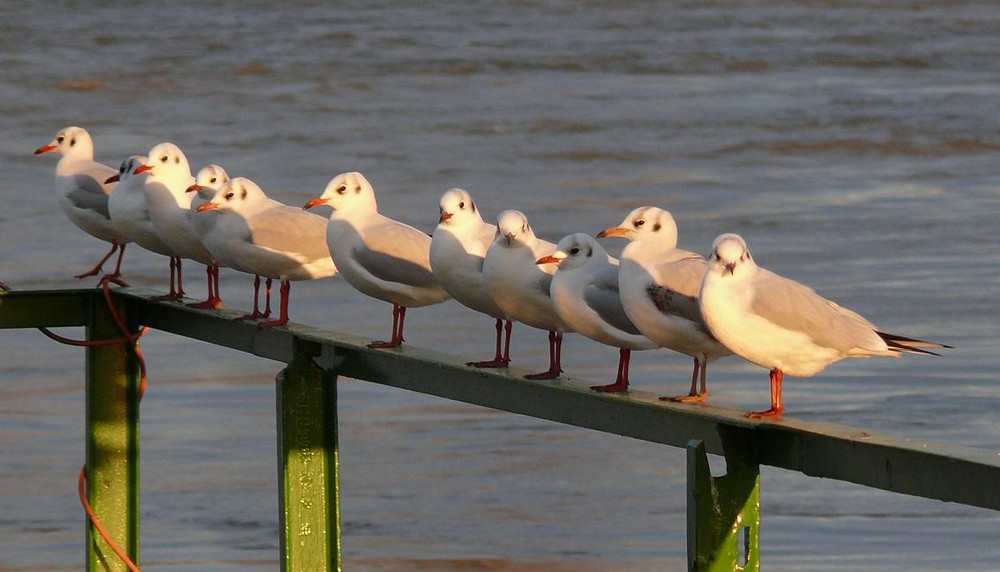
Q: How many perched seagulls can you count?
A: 11